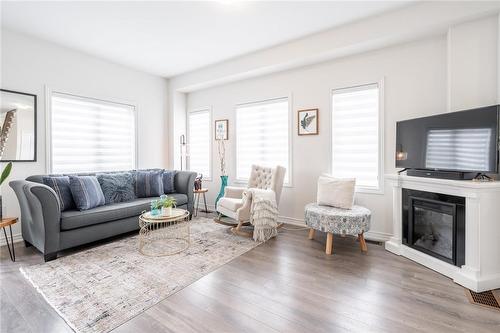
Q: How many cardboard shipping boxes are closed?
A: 0